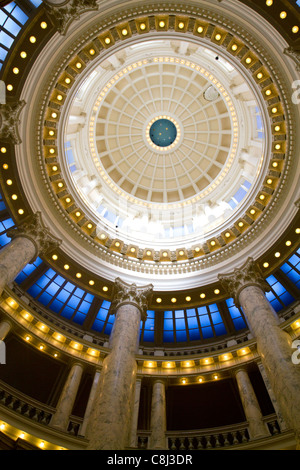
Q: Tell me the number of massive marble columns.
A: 3